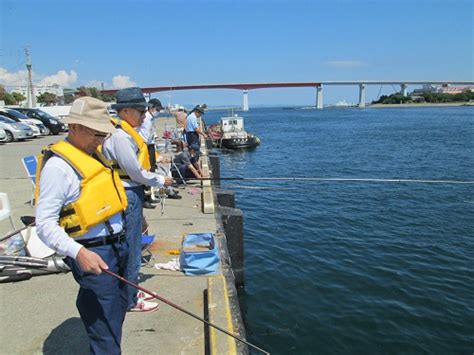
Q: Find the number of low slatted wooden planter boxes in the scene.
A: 0